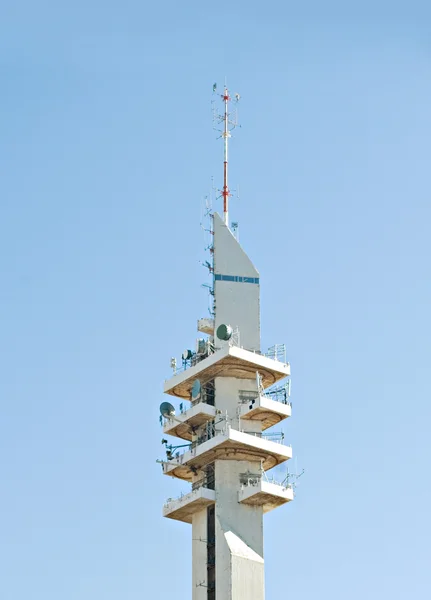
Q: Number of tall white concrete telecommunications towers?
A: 1